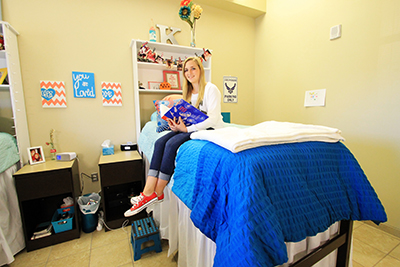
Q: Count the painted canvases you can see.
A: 3